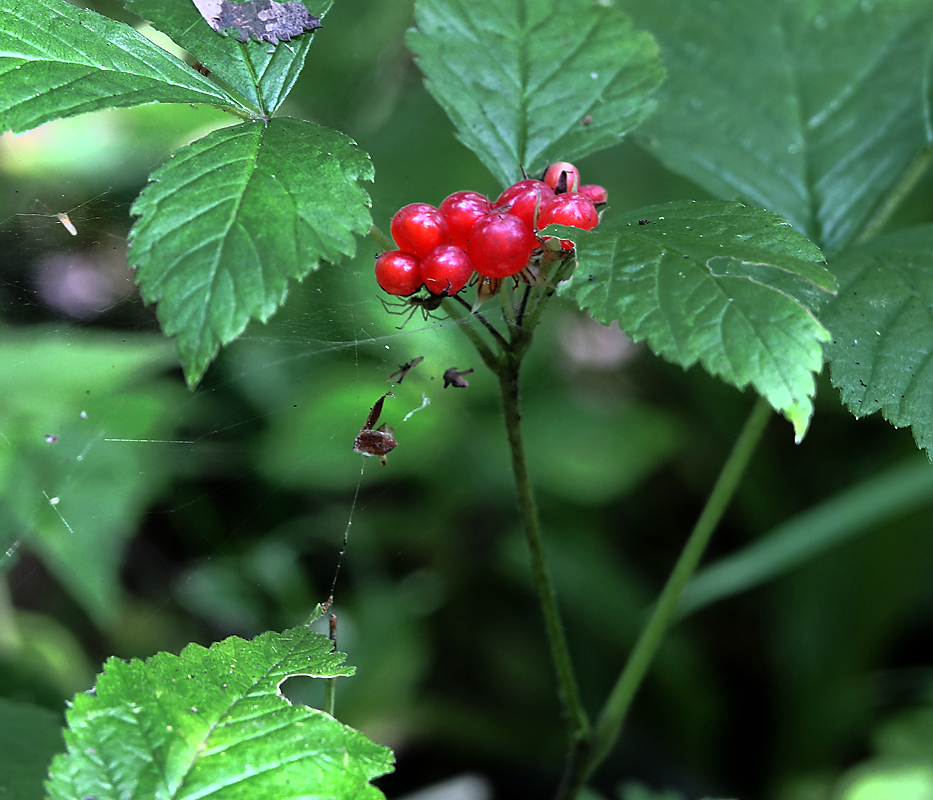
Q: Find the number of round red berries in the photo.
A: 9